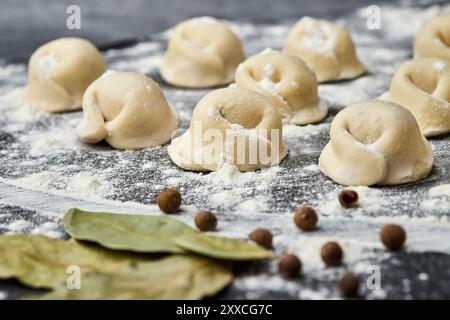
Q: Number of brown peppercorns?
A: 9